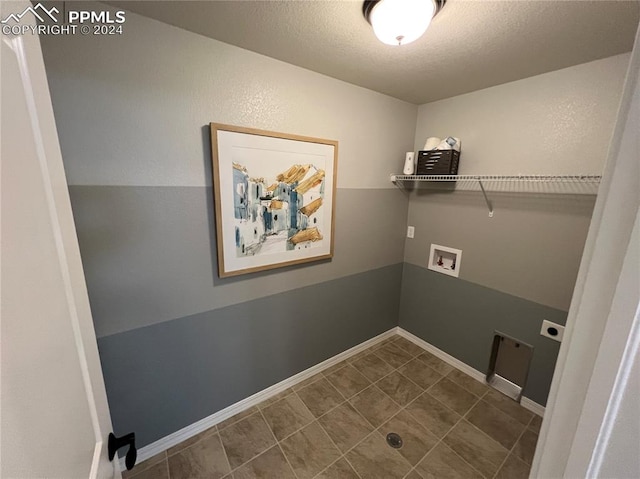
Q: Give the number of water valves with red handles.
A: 1